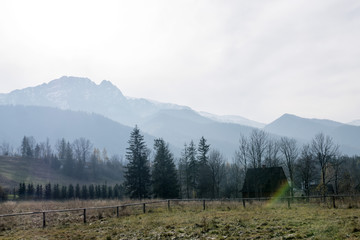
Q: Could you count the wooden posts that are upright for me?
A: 9